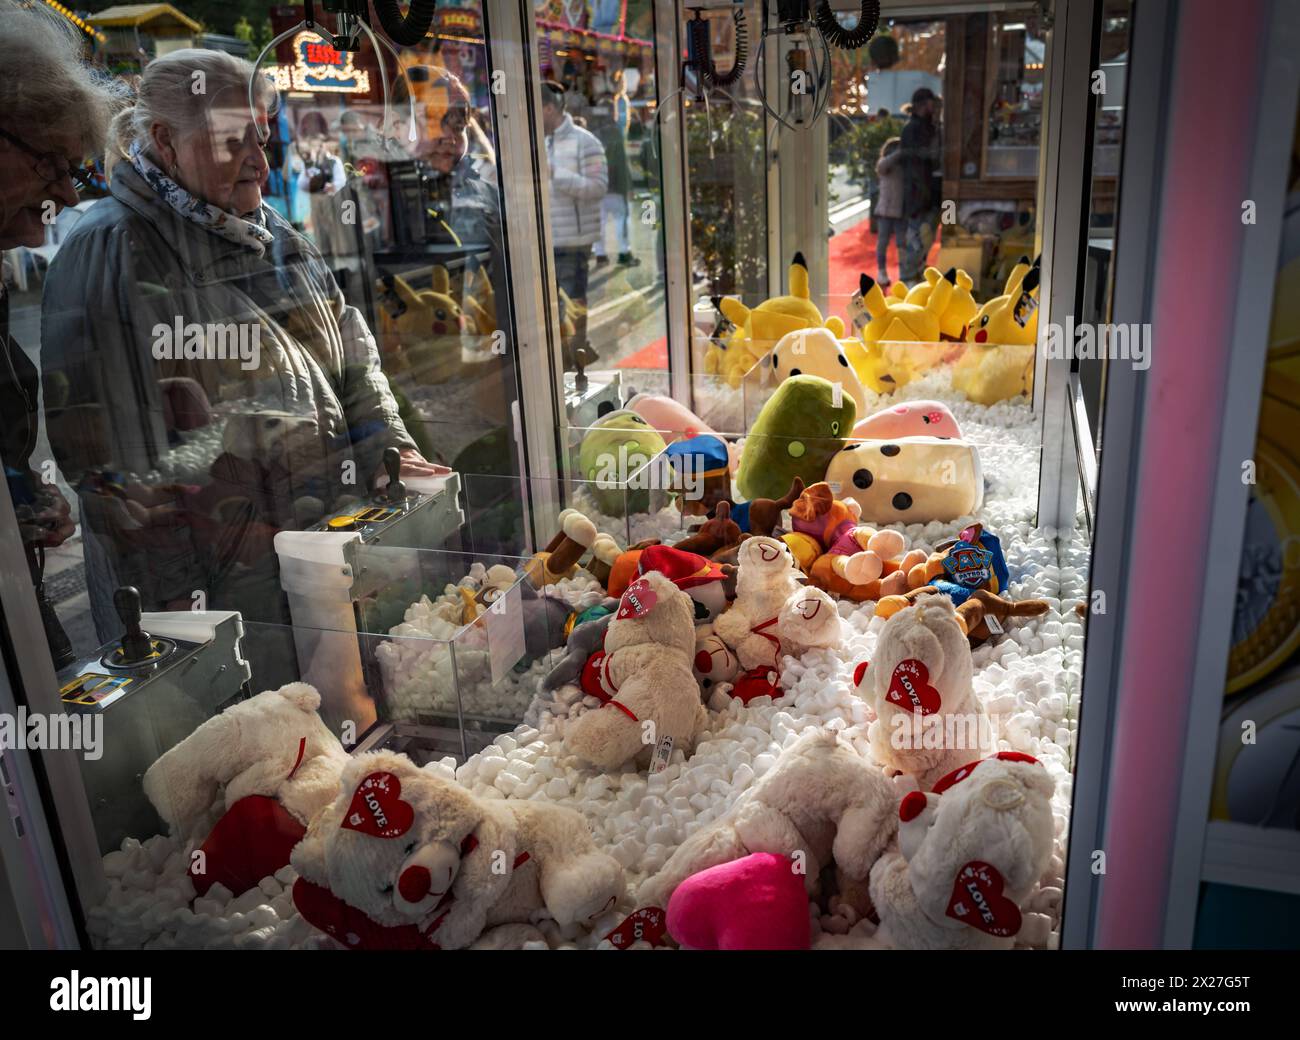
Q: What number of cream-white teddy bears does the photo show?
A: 7